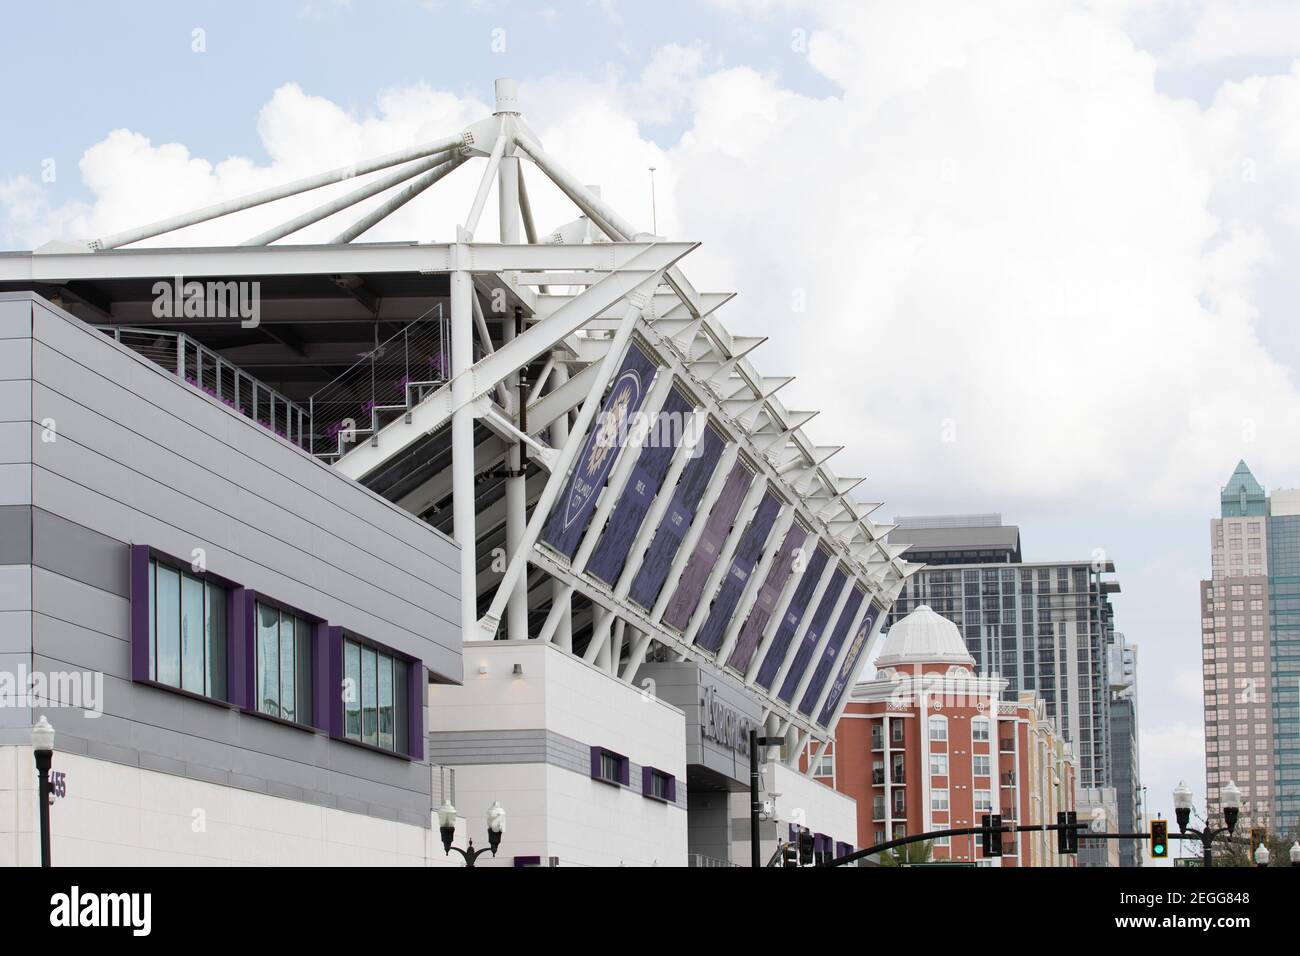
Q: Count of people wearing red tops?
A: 0